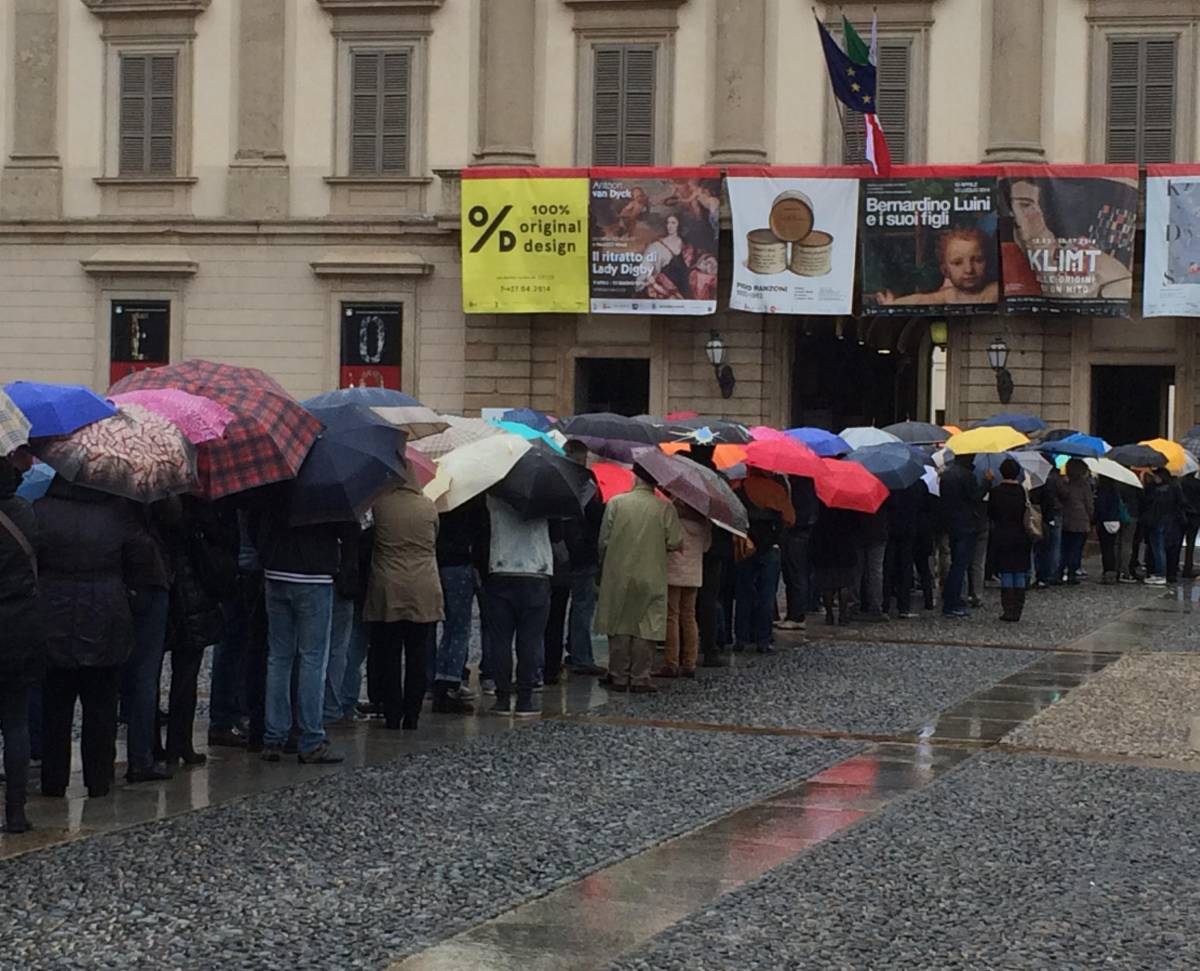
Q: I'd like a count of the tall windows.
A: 5